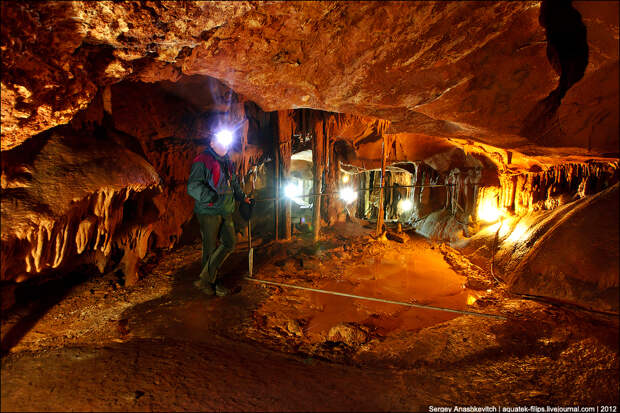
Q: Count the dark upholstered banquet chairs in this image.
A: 0